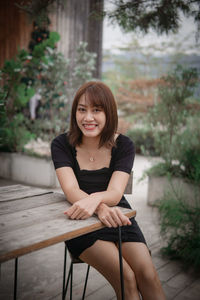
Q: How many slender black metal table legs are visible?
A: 2